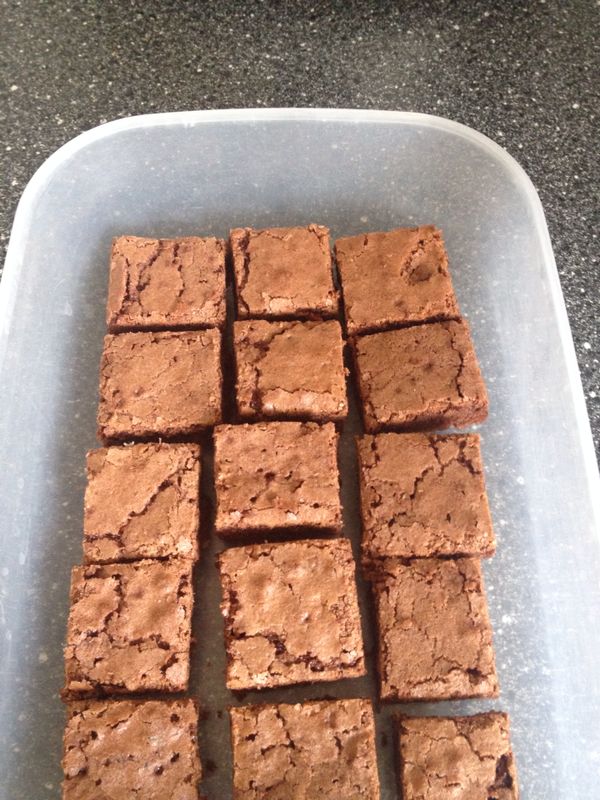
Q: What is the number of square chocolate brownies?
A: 15